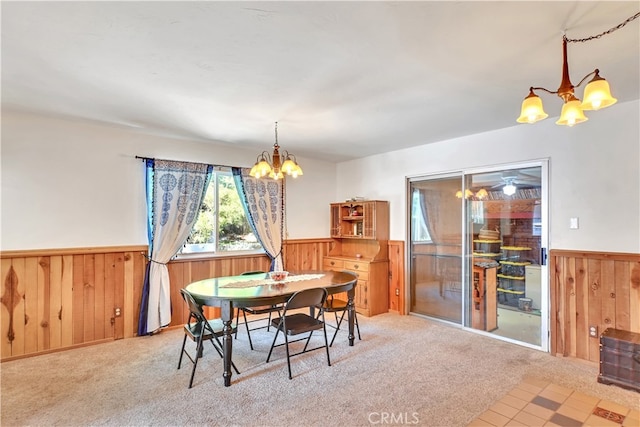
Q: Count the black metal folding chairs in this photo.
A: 4